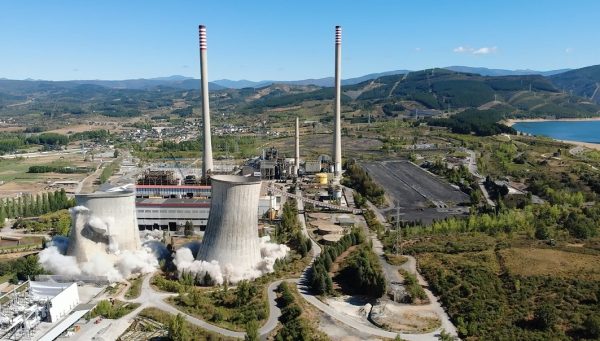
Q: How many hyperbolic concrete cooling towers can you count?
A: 2